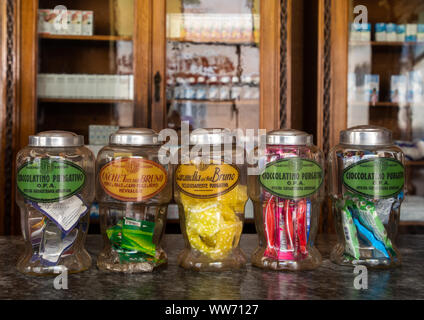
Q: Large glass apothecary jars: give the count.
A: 5